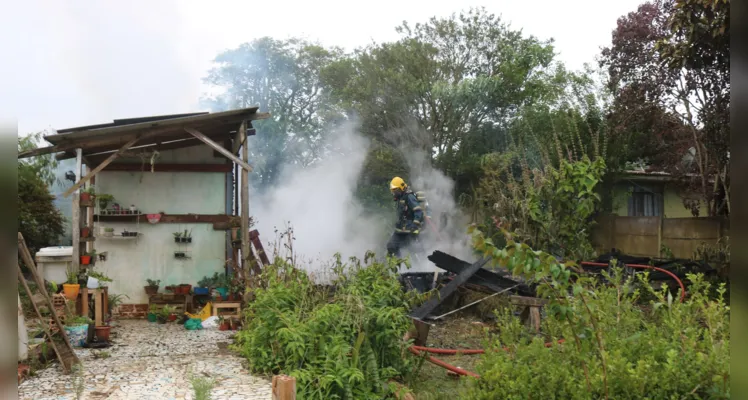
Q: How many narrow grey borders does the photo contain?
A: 2